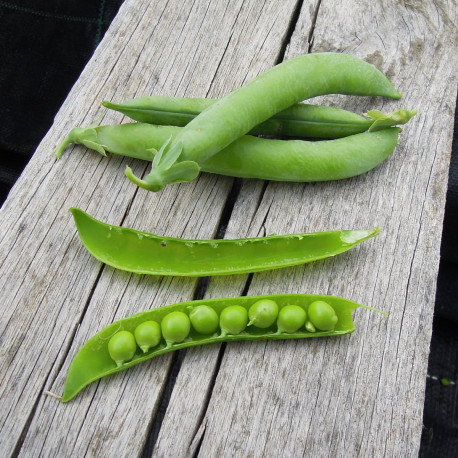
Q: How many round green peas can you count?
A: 8